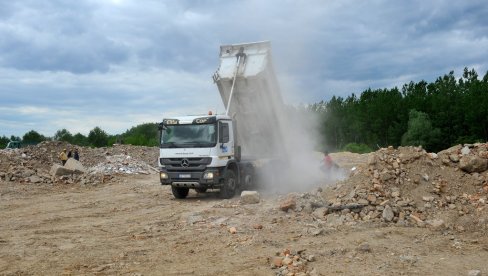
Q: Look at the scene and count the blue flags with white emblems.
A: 0